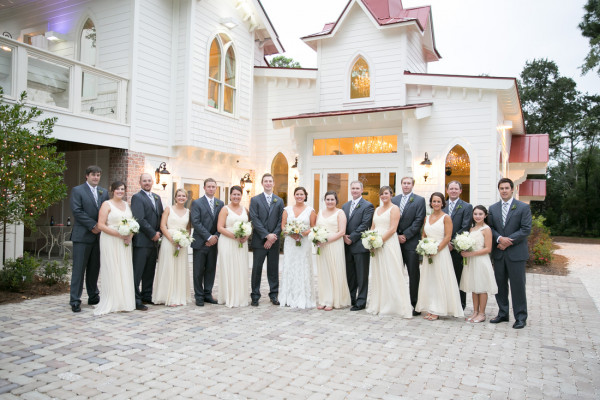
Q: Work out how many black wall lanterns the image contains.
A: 4